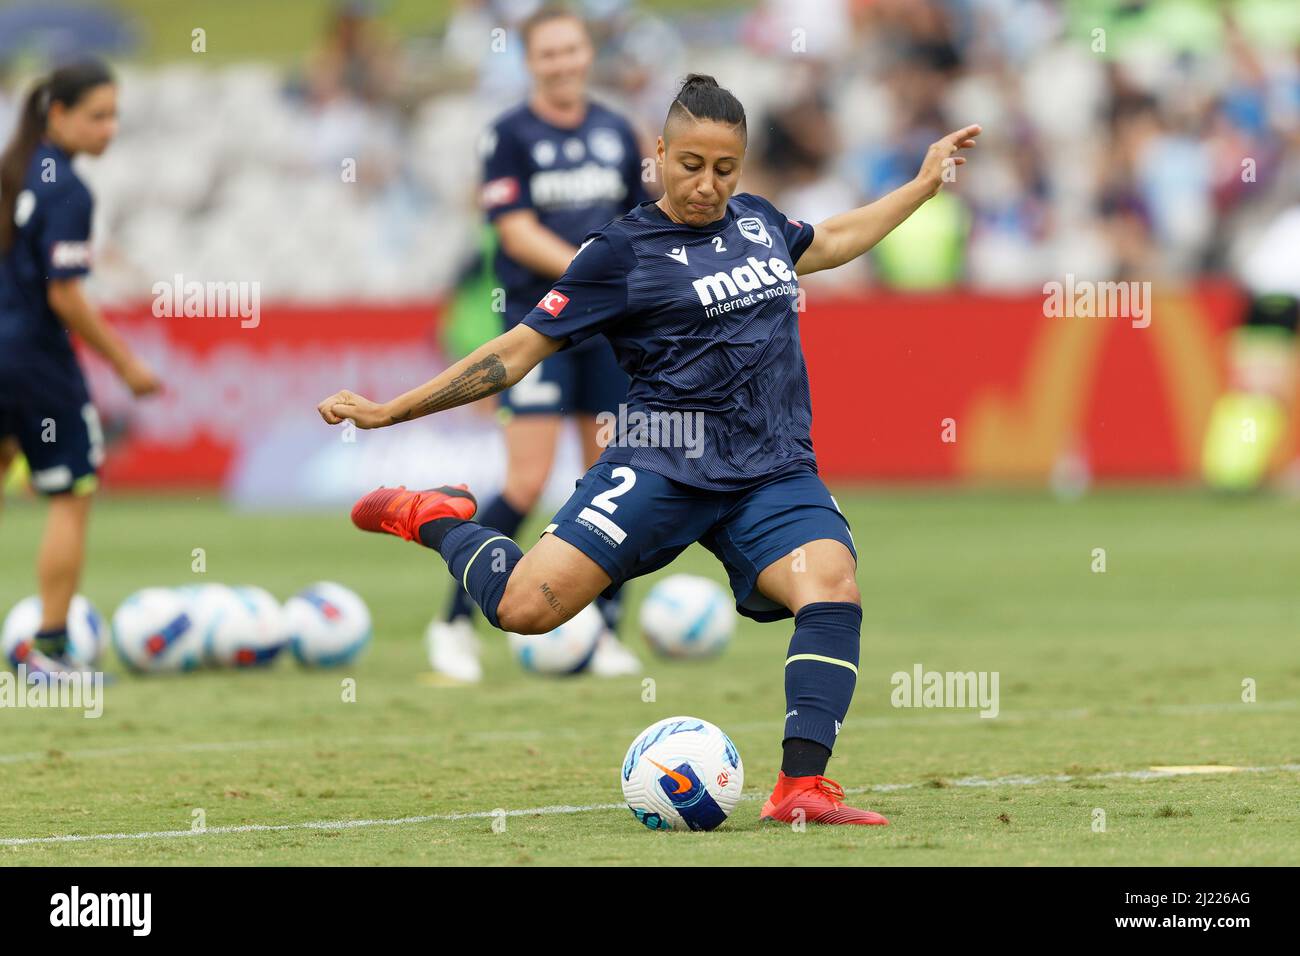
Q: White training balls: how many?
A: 8